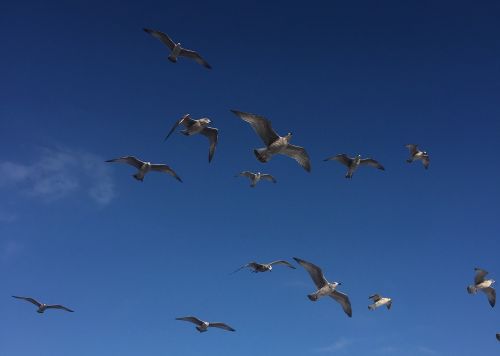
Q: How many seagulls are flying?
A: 13